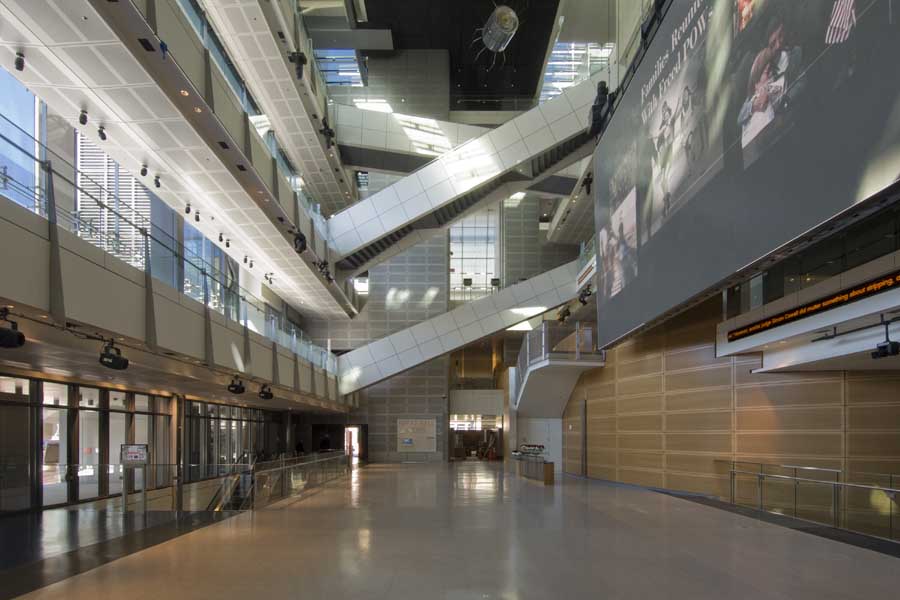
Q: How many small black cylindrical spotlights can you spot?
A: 13